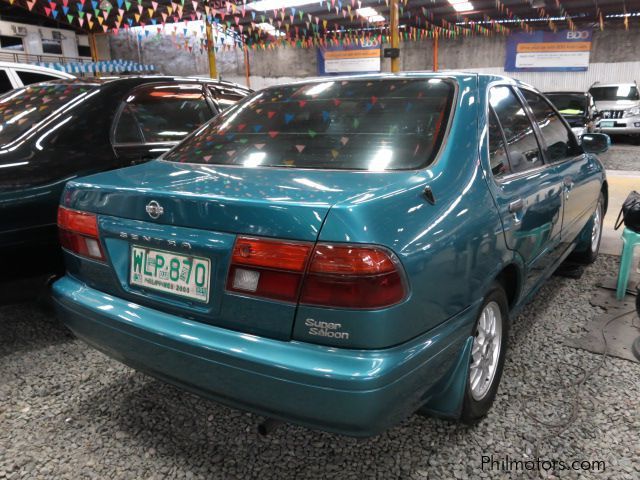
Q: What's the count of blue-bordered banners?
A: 2